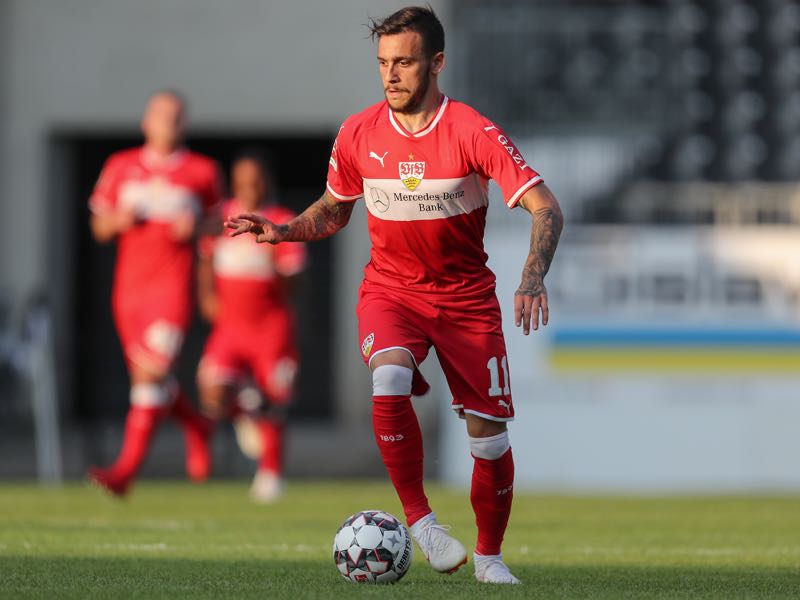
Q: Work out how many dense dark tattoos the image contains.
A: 2